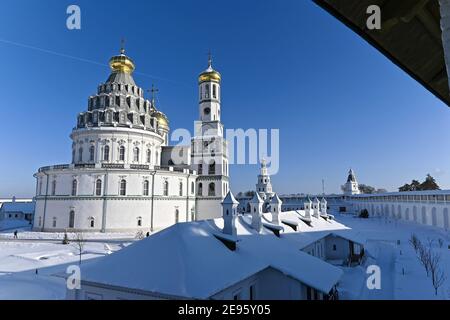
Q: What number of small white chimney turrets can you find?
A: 6